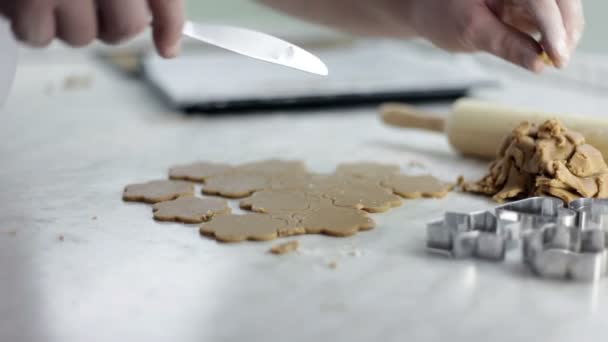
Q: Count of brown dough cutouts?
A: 12